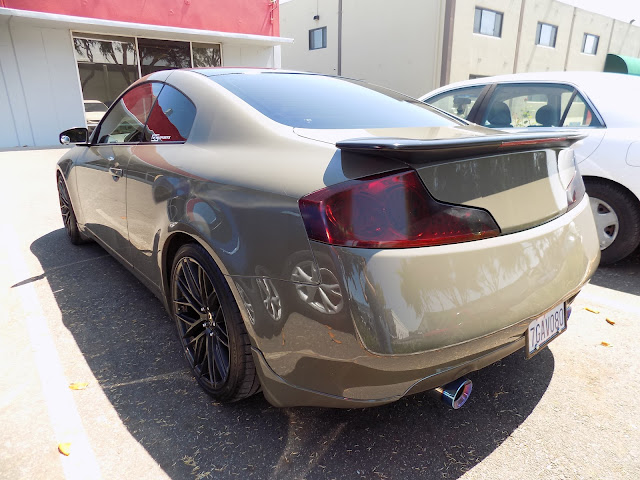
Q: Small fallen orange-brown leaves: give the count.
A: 5